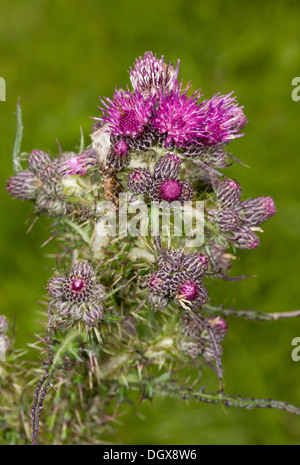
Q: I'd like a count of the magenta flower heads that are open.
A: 3